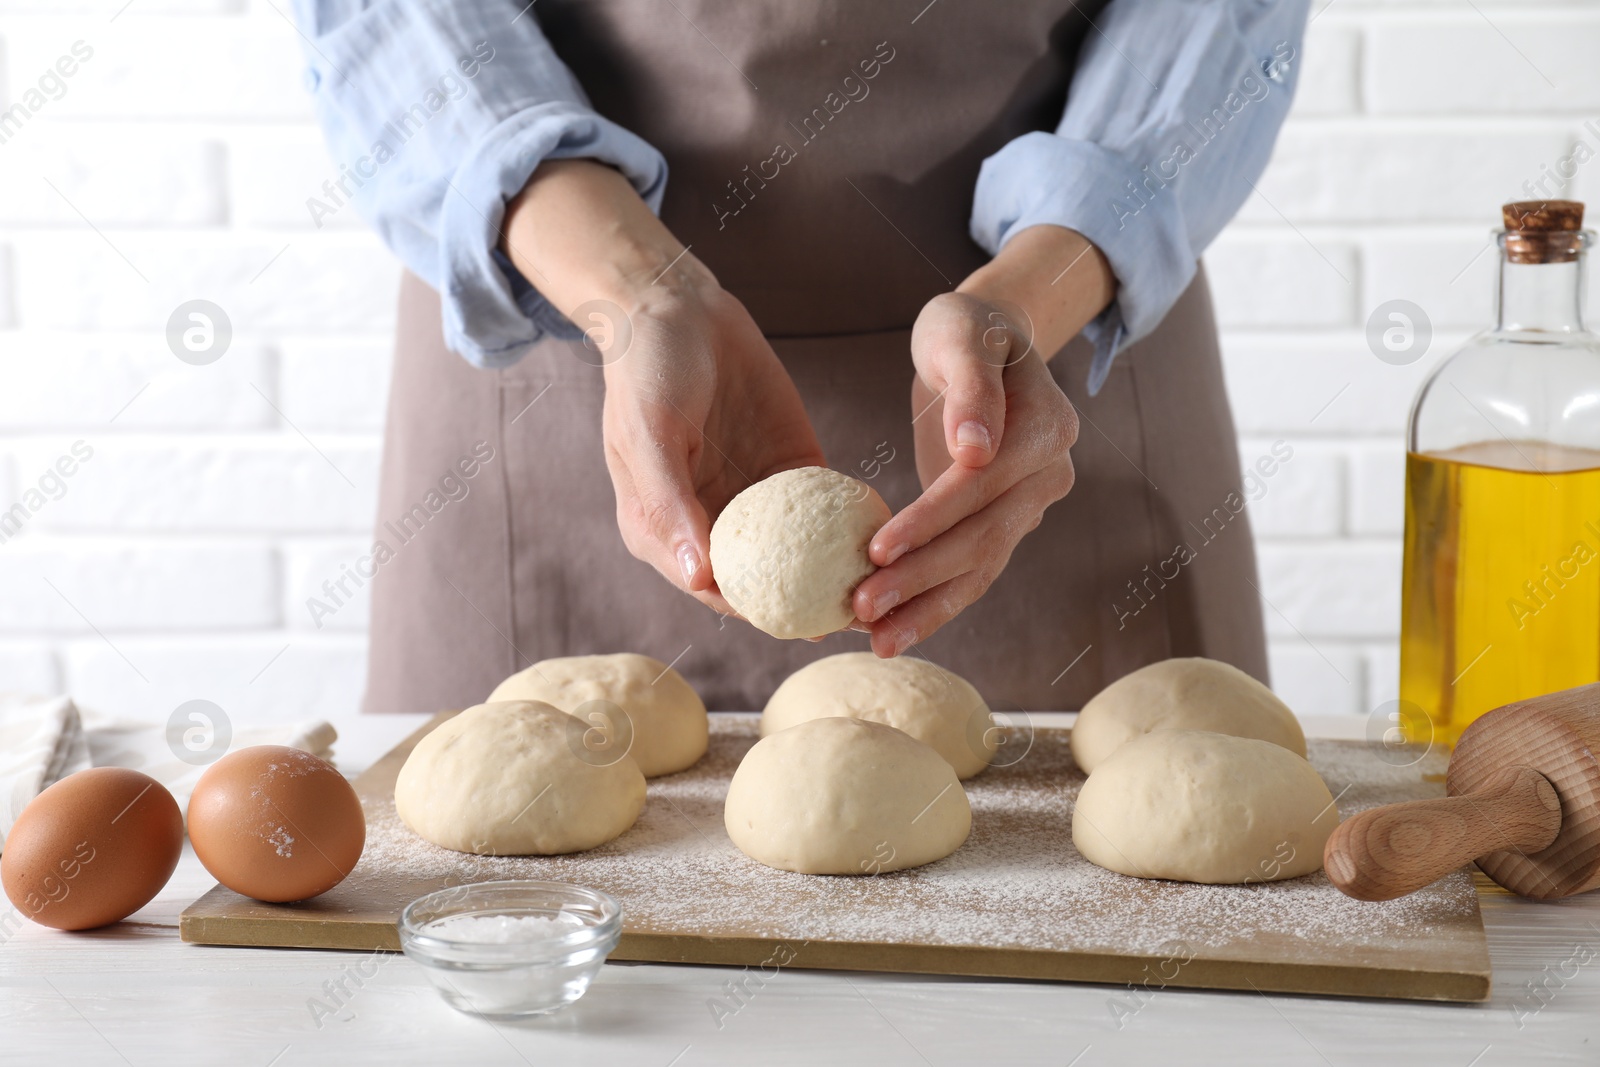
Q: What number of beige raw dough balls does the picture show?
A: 7